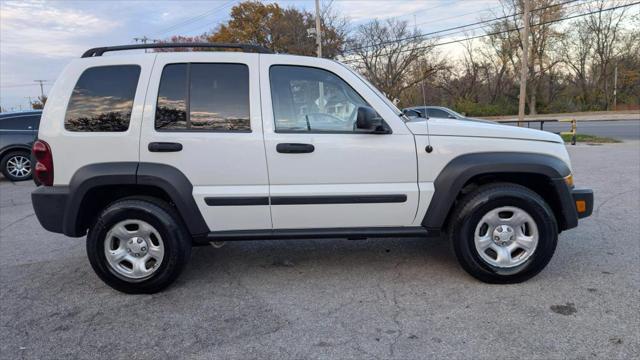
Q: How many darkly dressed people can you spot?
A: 0